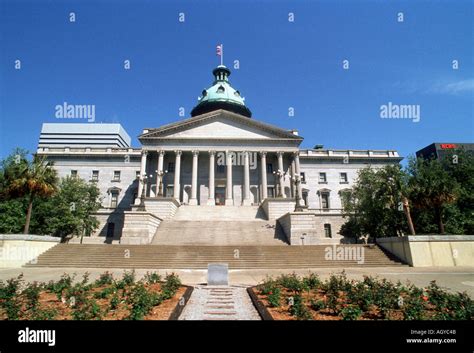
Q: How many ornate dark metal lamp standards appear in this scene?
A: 4